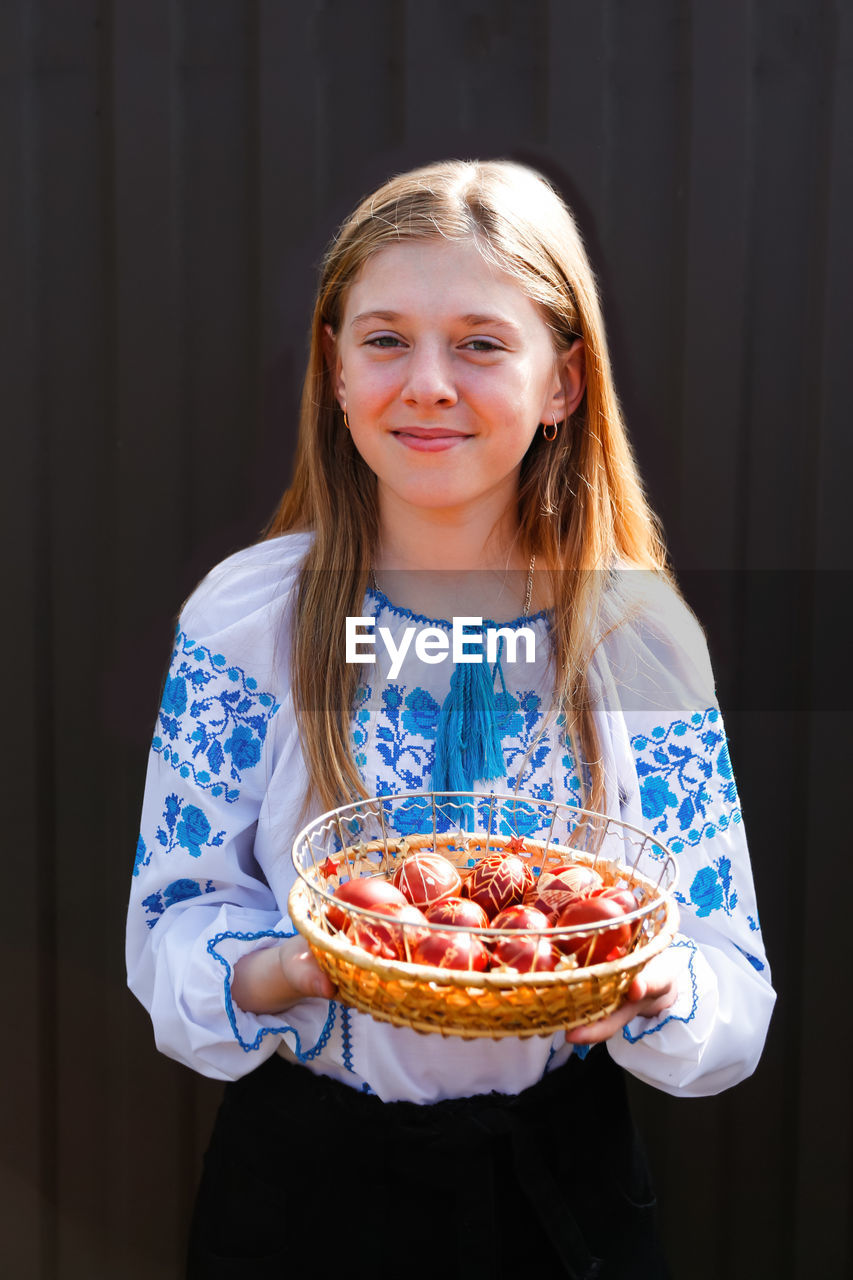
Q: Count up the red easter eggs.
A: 11